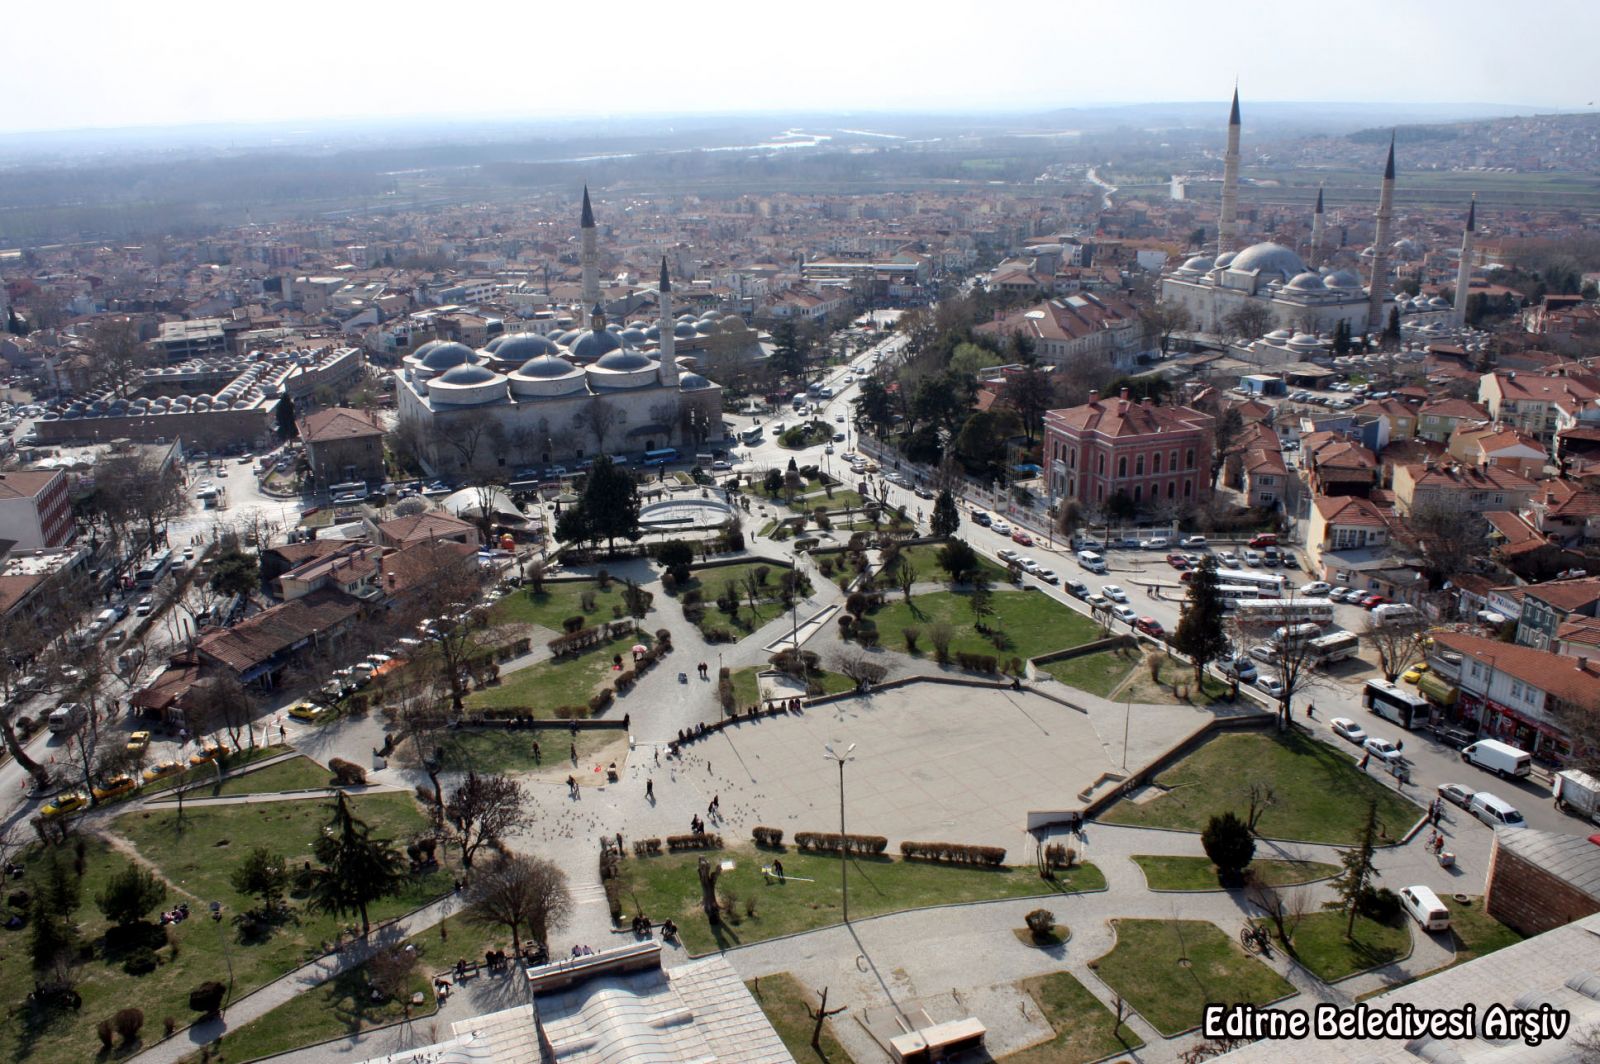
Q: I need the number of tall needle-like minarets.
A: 6